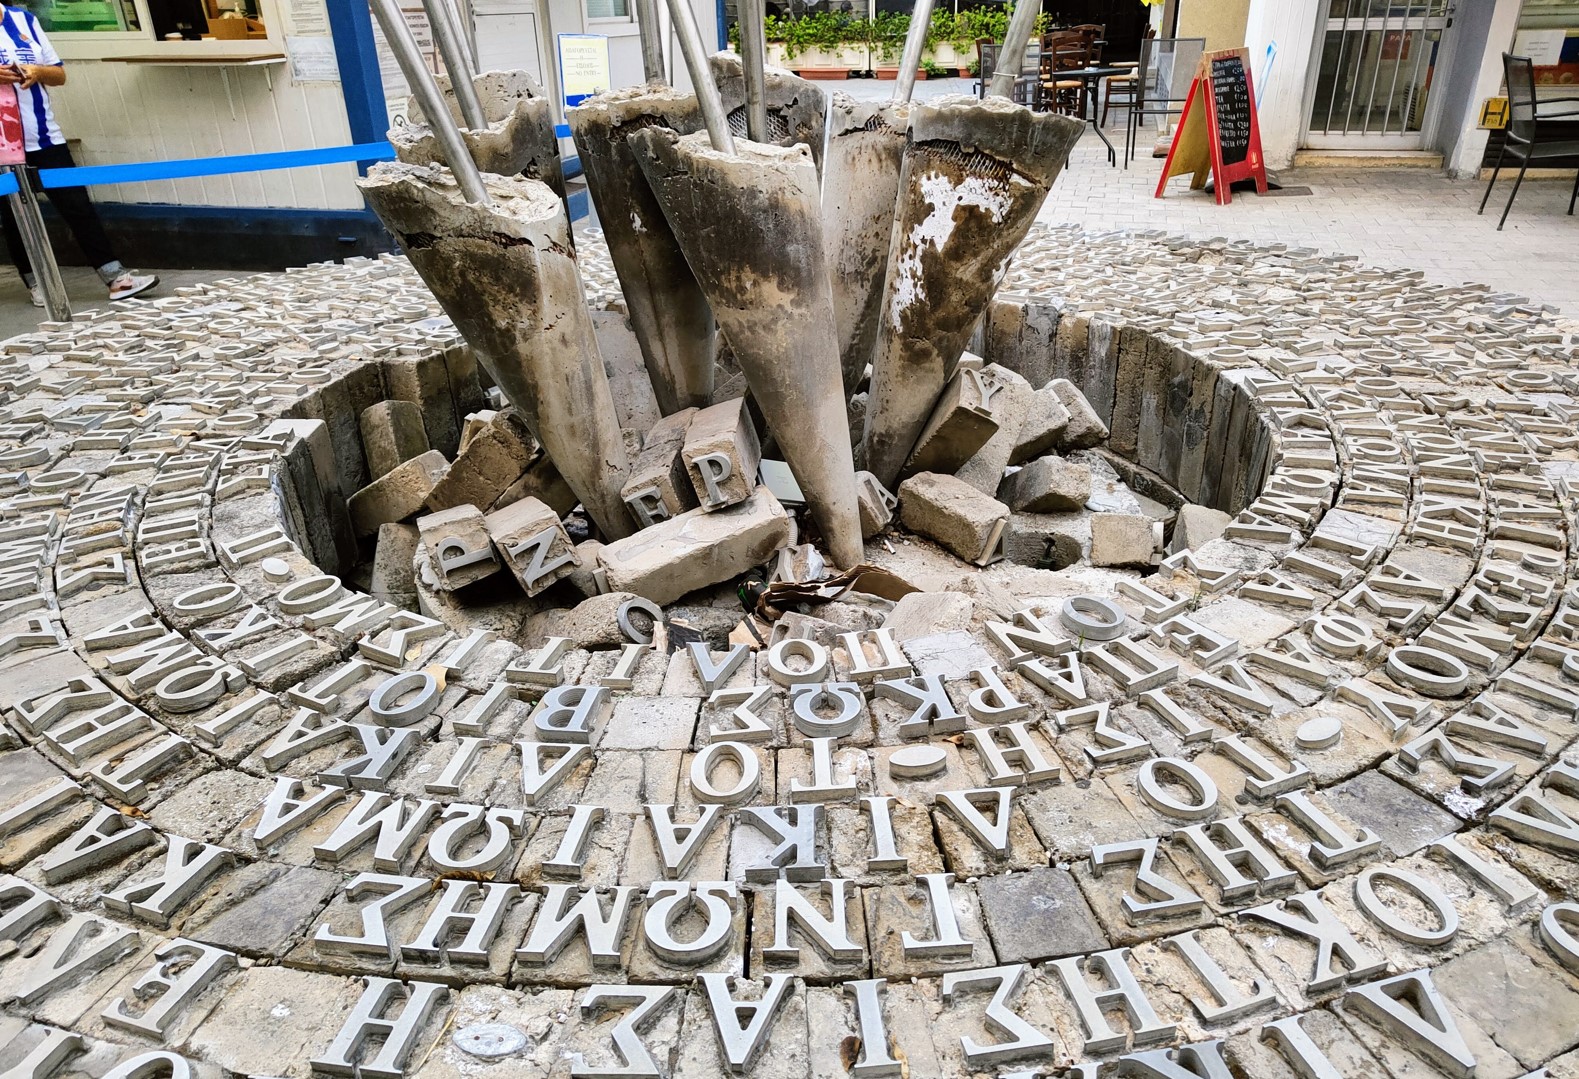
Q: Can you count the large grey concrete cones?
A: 7